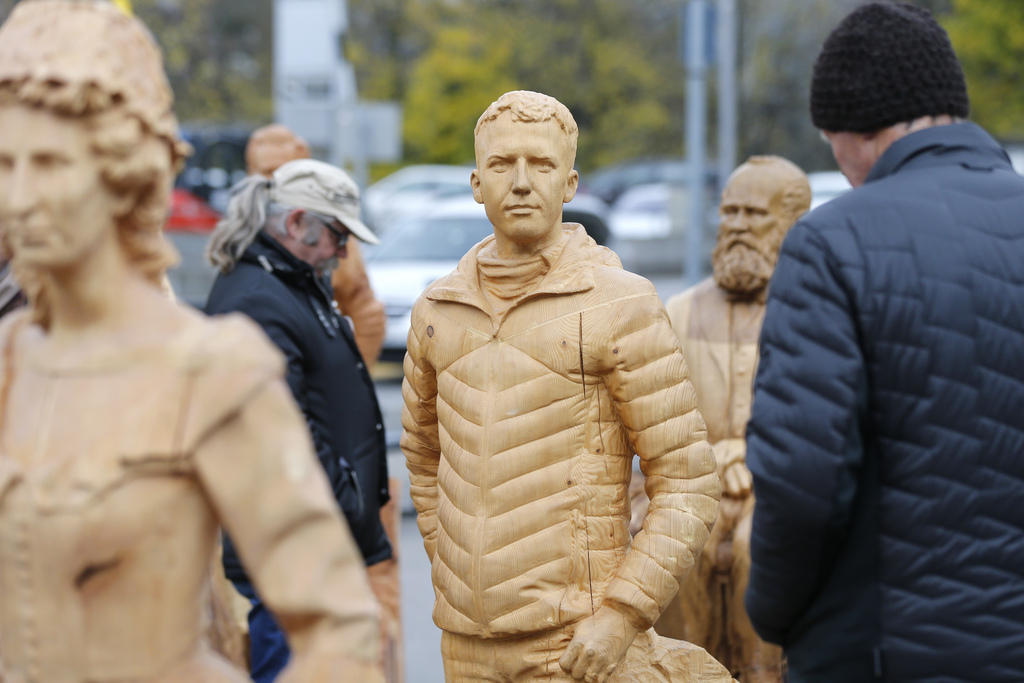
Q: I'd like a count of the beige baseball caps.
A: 1